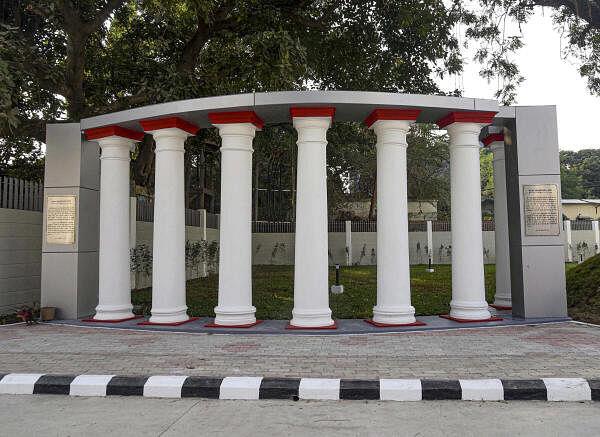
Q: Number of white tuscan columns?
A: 7